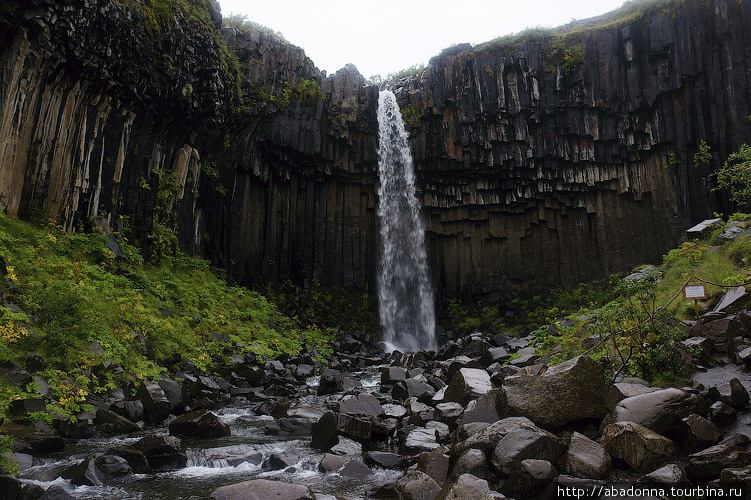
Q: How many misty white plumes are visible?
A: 1